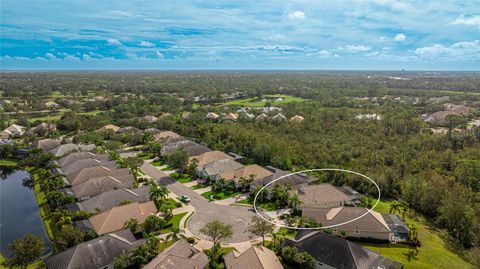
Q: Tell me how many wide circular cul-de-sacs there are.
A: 1